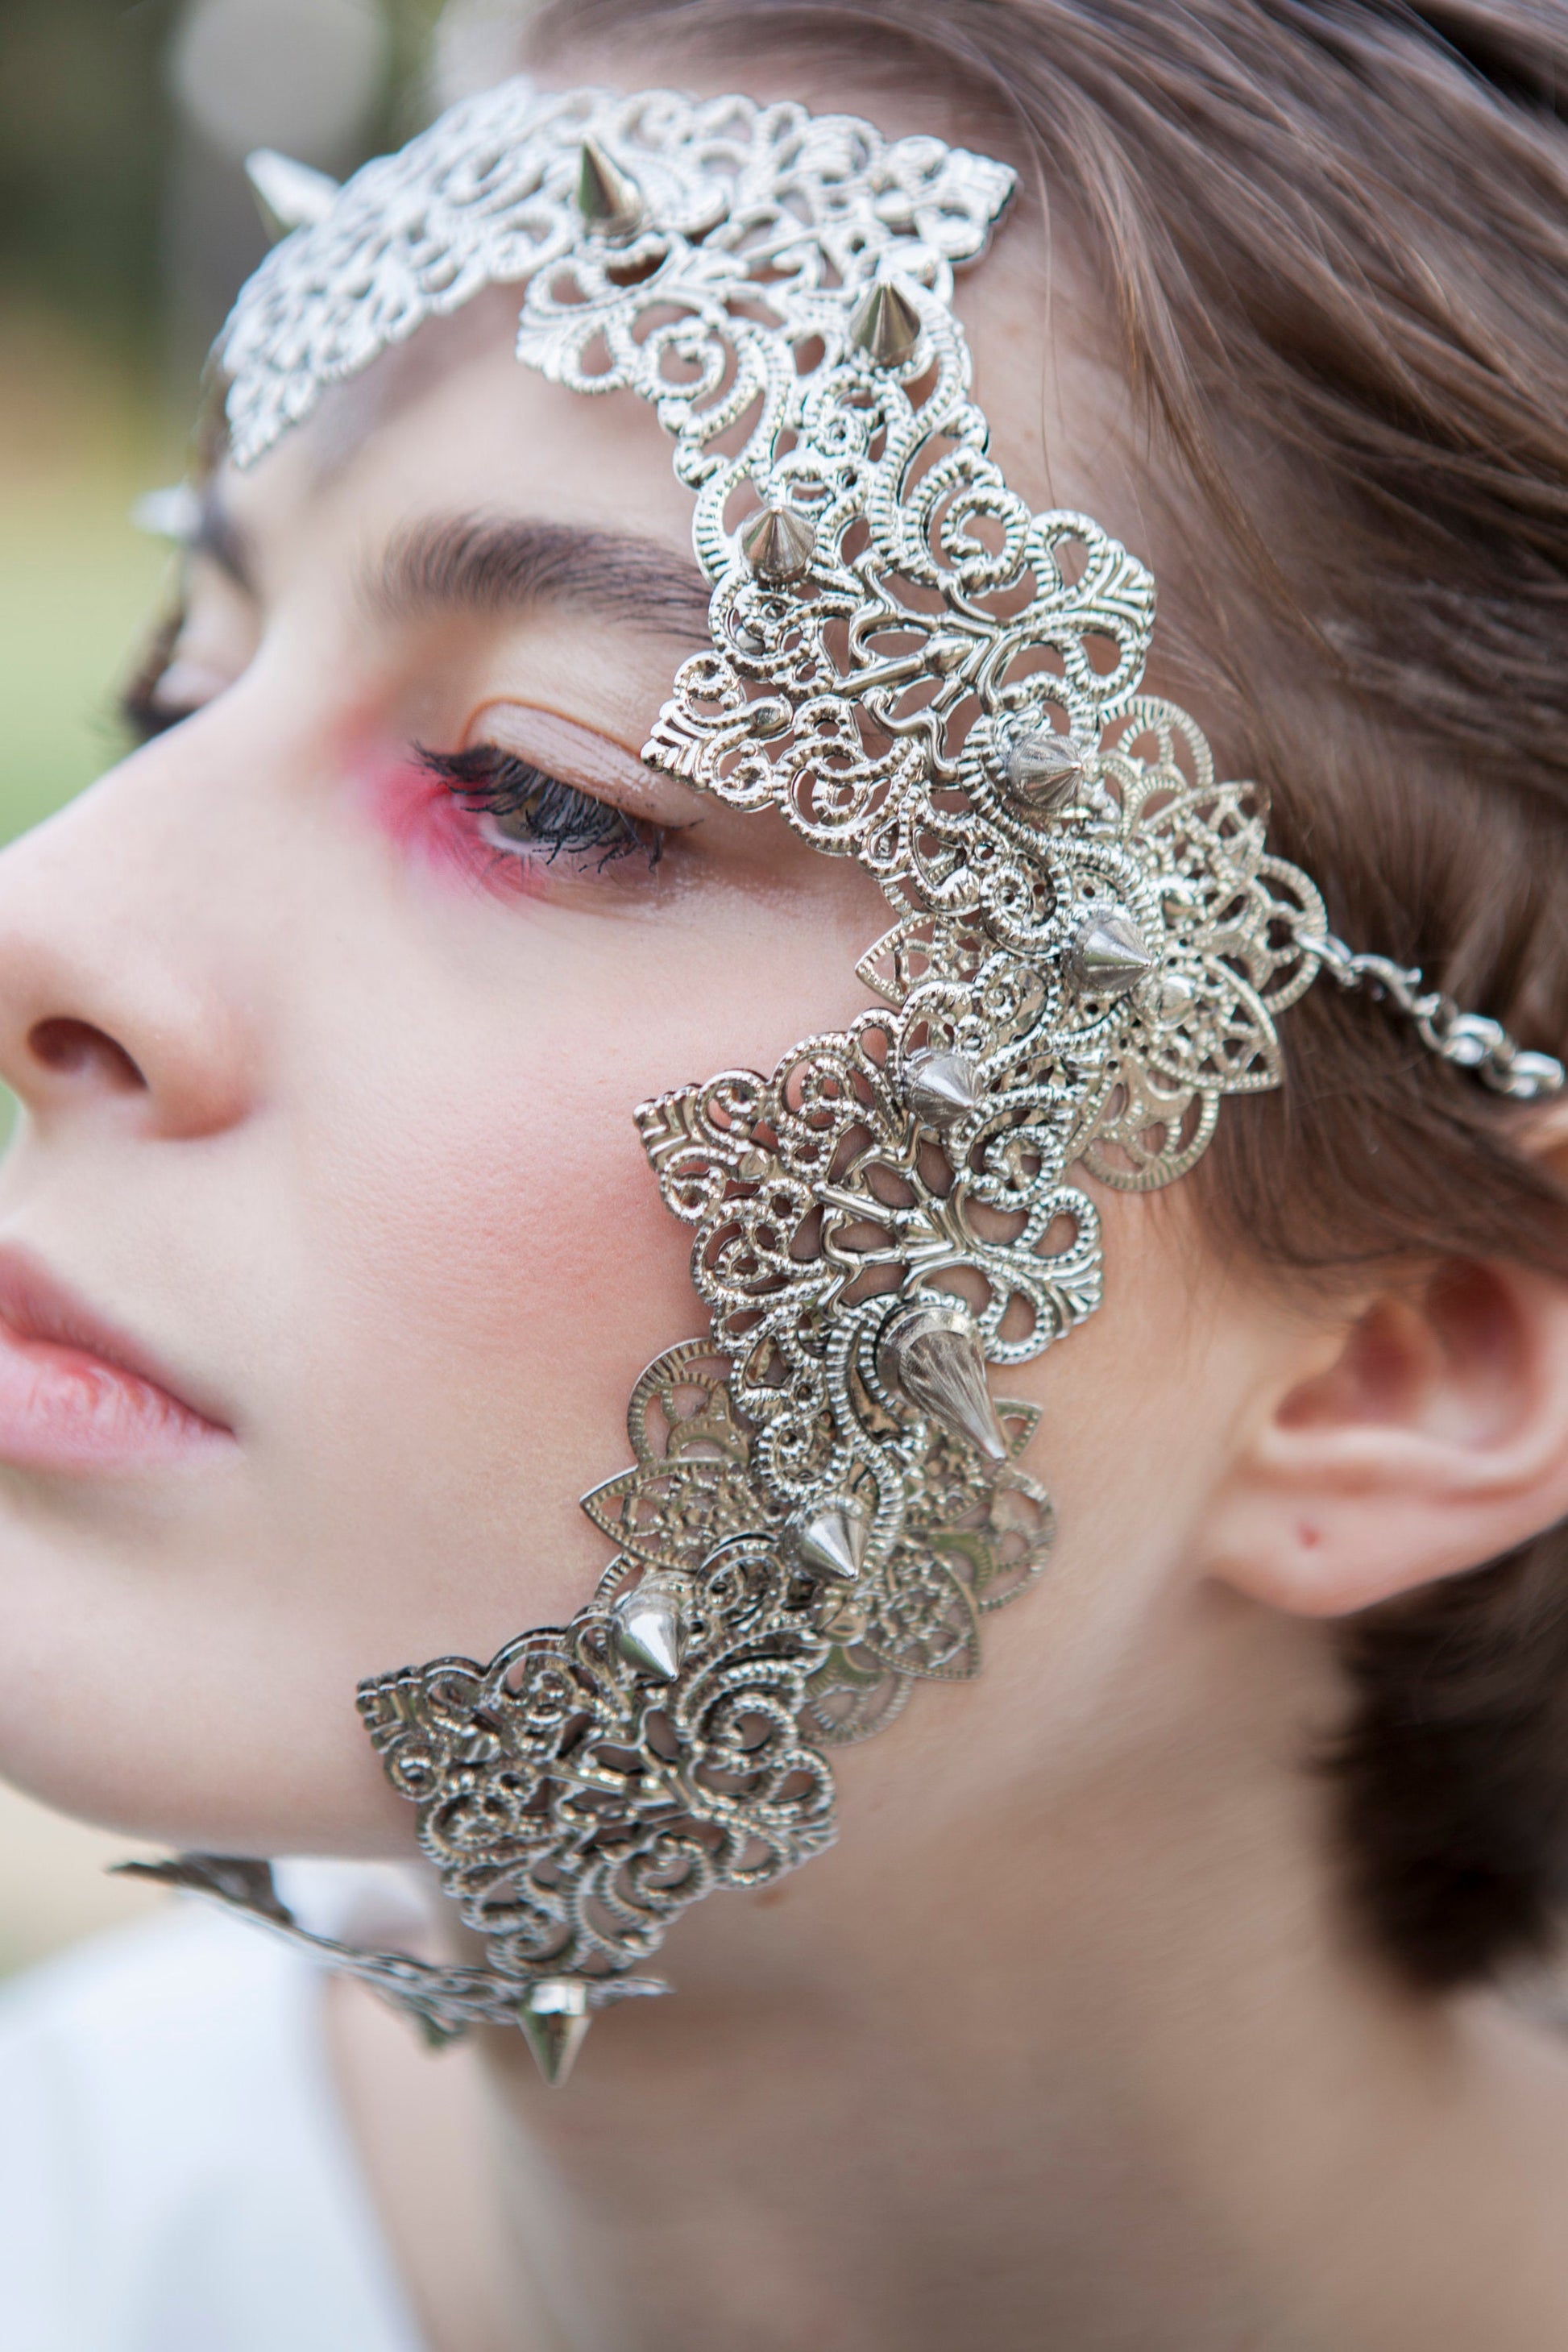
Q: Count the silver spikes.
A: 12